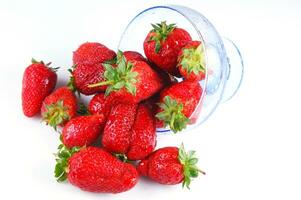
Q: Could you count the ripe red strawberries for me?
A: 15